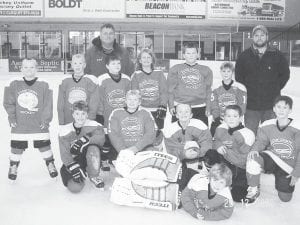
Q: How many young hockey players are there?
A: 12